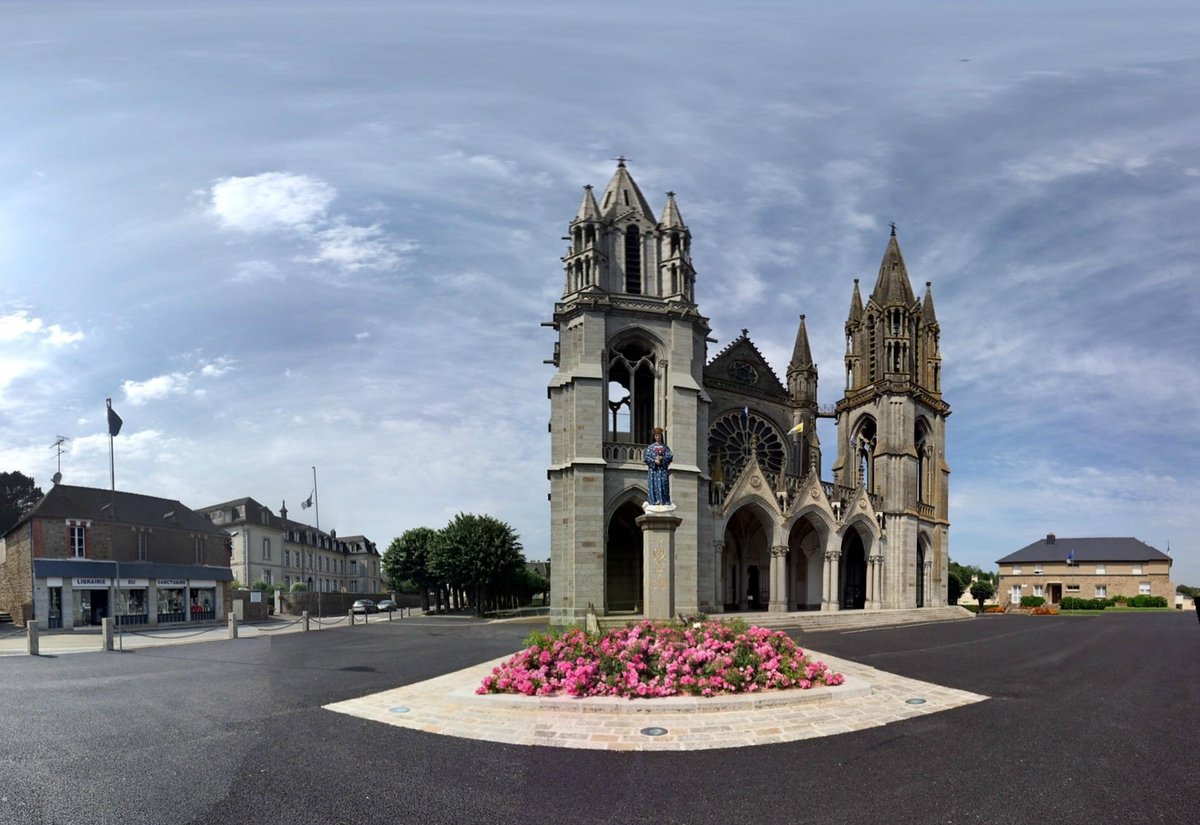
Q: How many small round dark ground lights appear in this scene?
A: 3